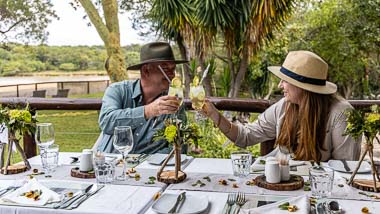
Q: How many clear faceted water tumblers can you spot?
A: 4